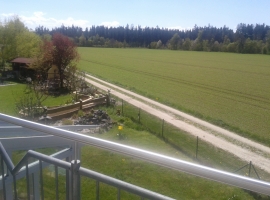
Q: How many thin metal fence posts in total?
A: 5